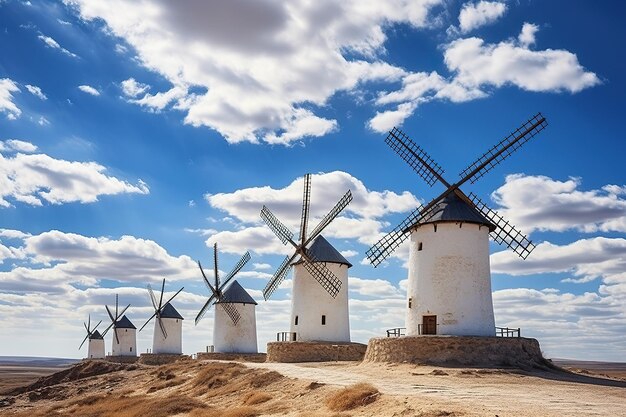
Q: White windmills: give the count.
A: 6